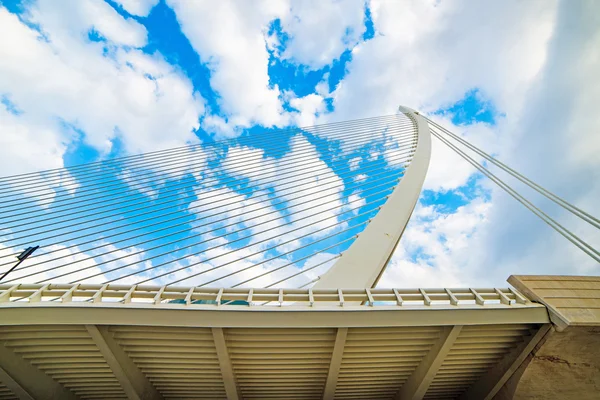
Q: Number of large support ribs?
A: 6